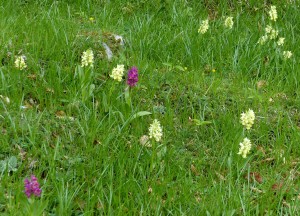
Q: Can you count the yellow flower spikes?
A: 14